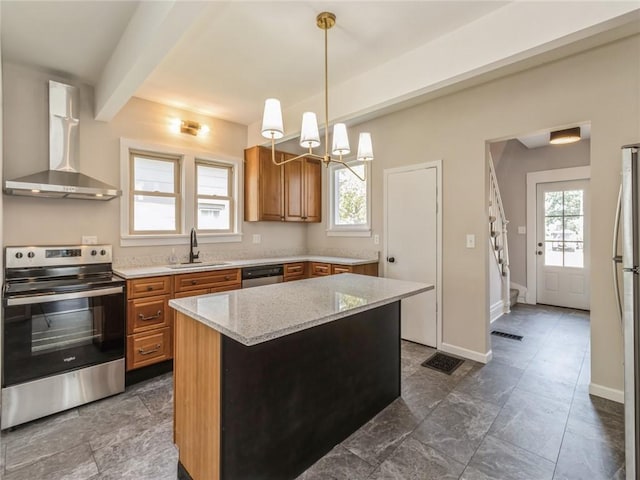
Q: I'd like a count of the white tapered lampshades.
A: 4